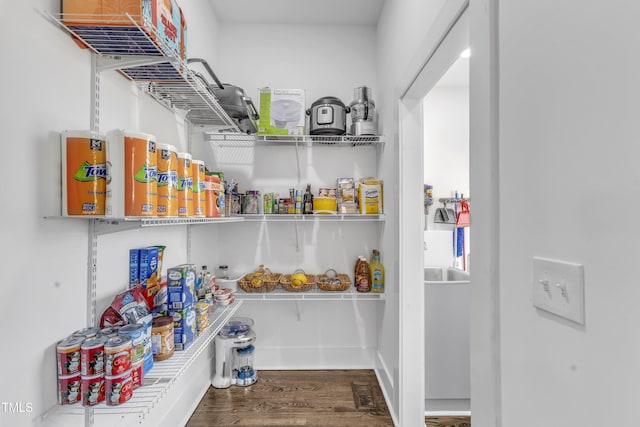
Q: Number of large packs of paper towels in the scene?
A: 5